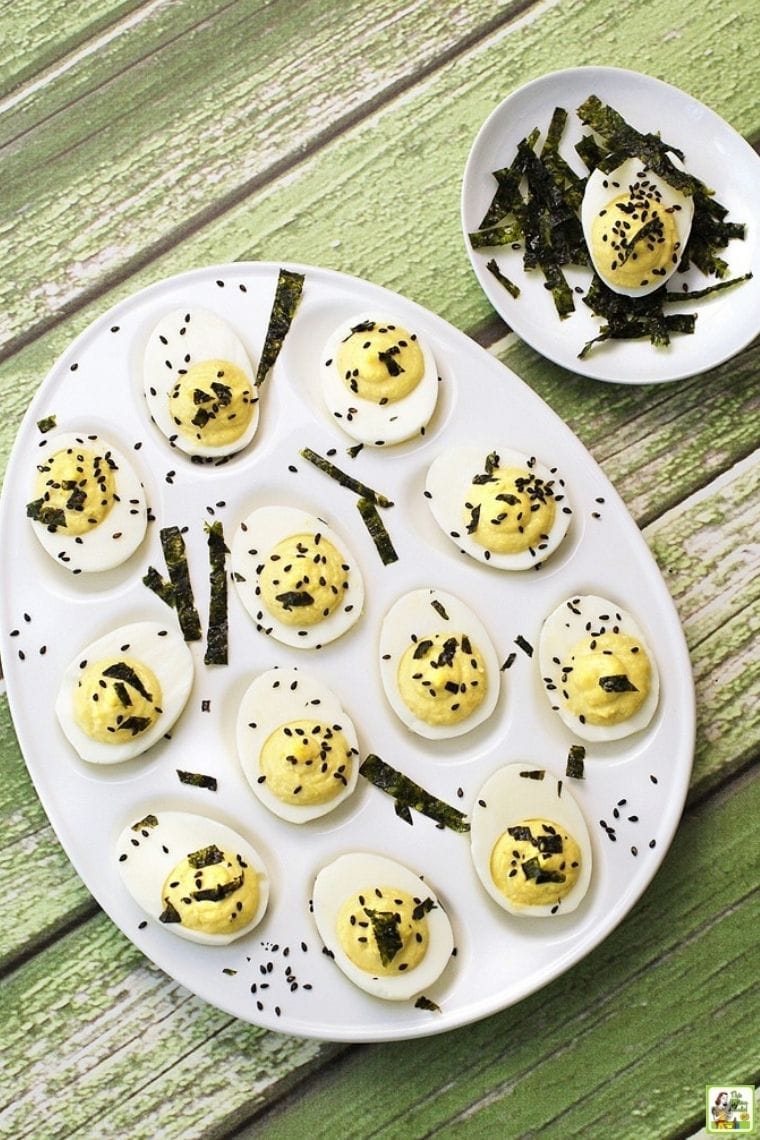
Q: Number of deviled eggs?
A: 13